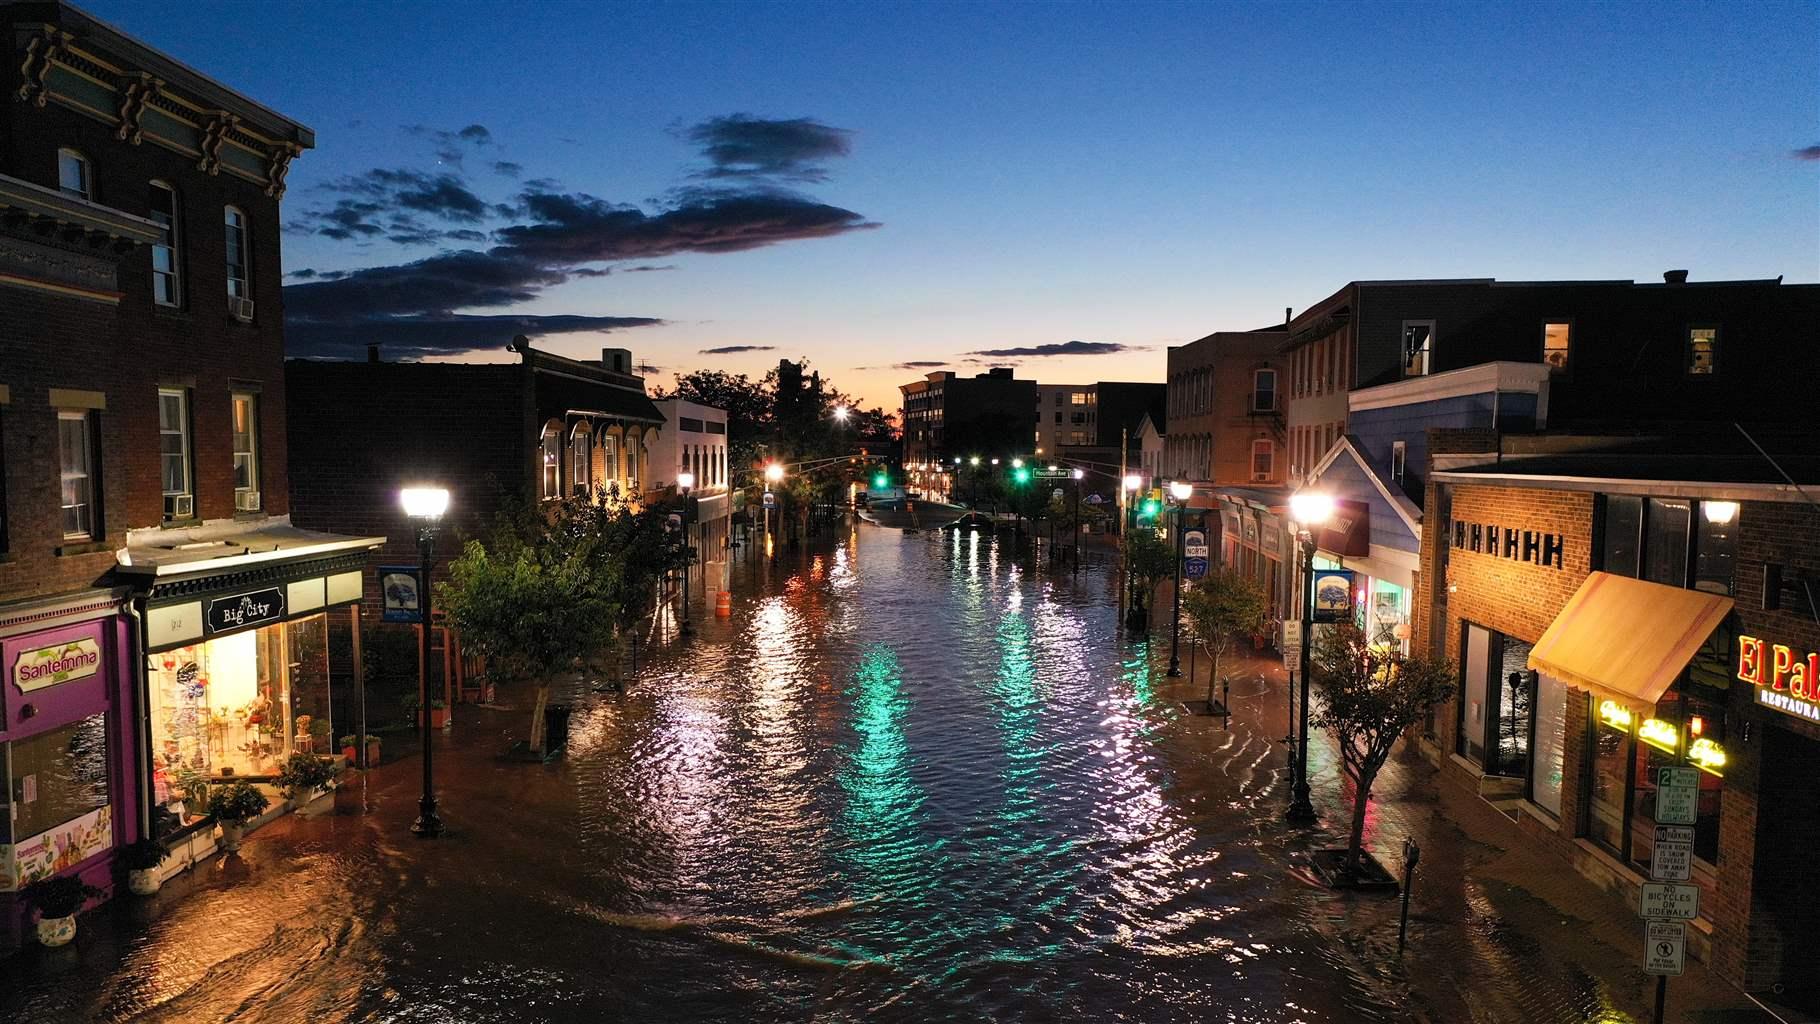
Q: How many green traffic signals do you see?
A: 3